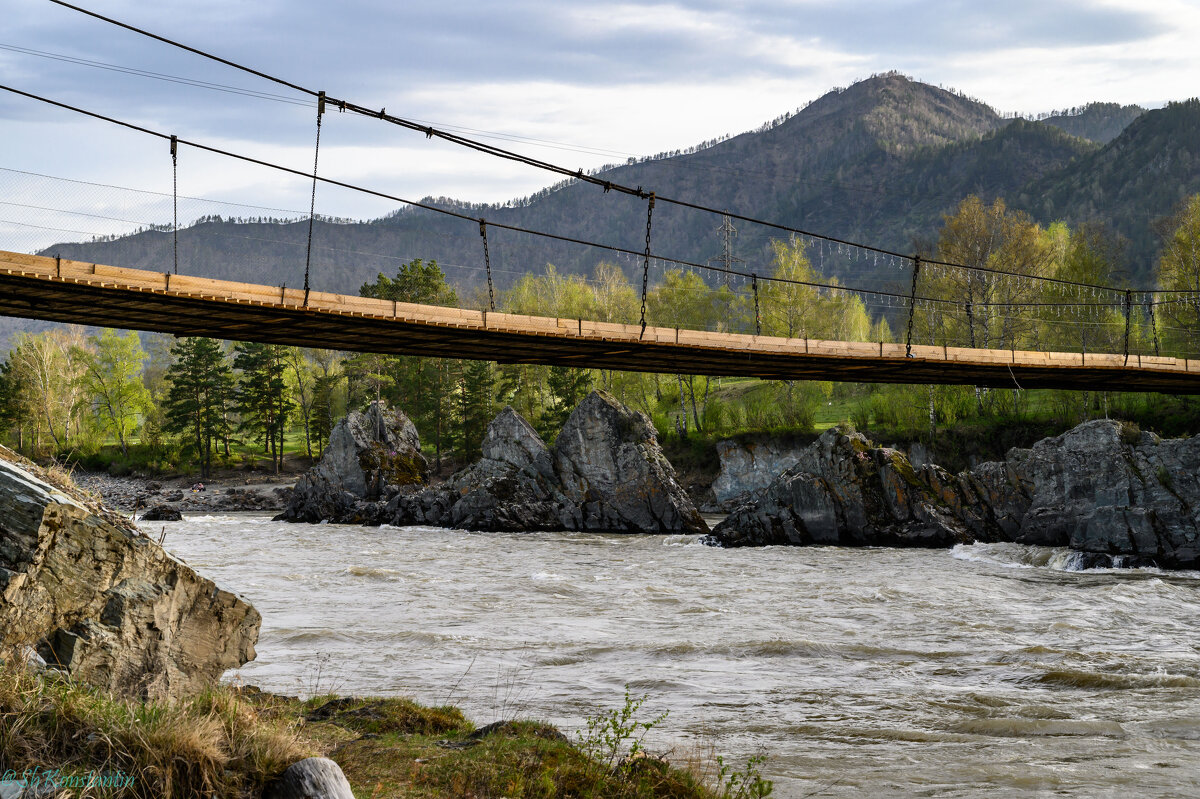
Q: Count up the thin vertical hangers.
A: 9